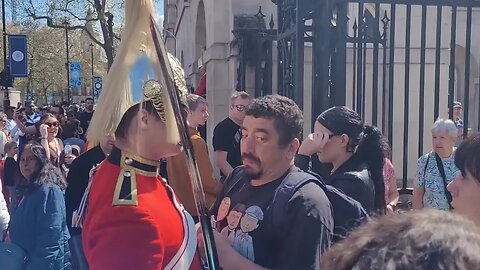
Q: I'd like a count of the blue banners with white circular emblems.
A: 3